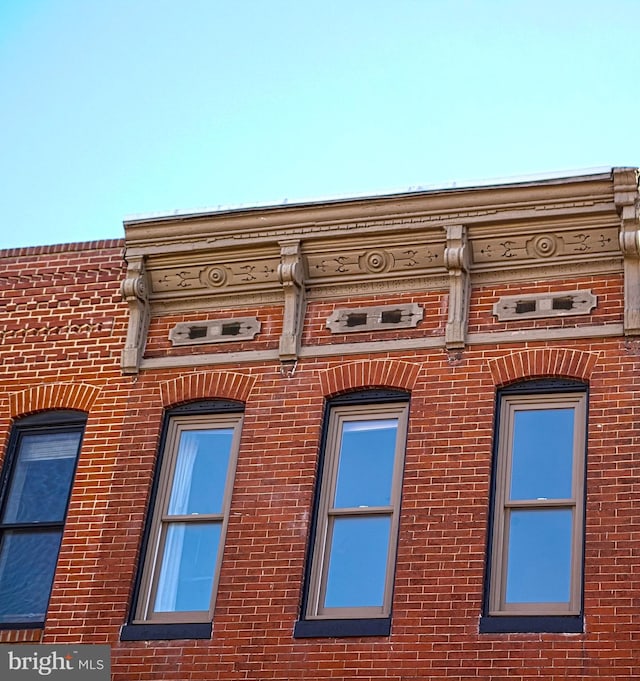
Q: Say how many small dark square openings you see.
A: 6